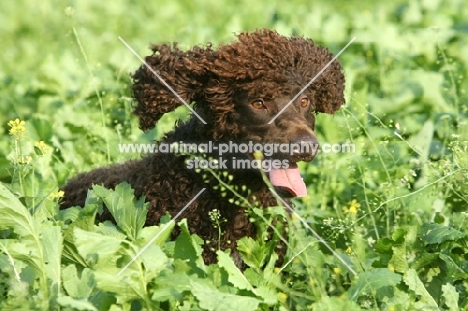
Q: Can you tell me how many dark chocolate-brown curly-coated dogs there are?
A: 1